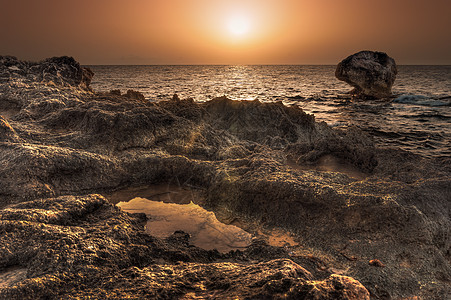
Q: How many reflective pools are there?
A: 1